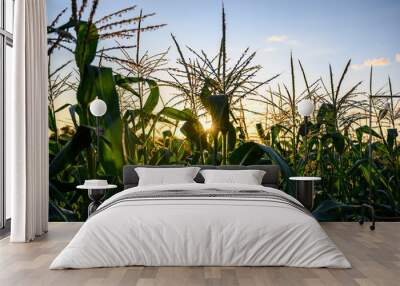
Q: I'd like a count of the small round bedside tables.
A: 2